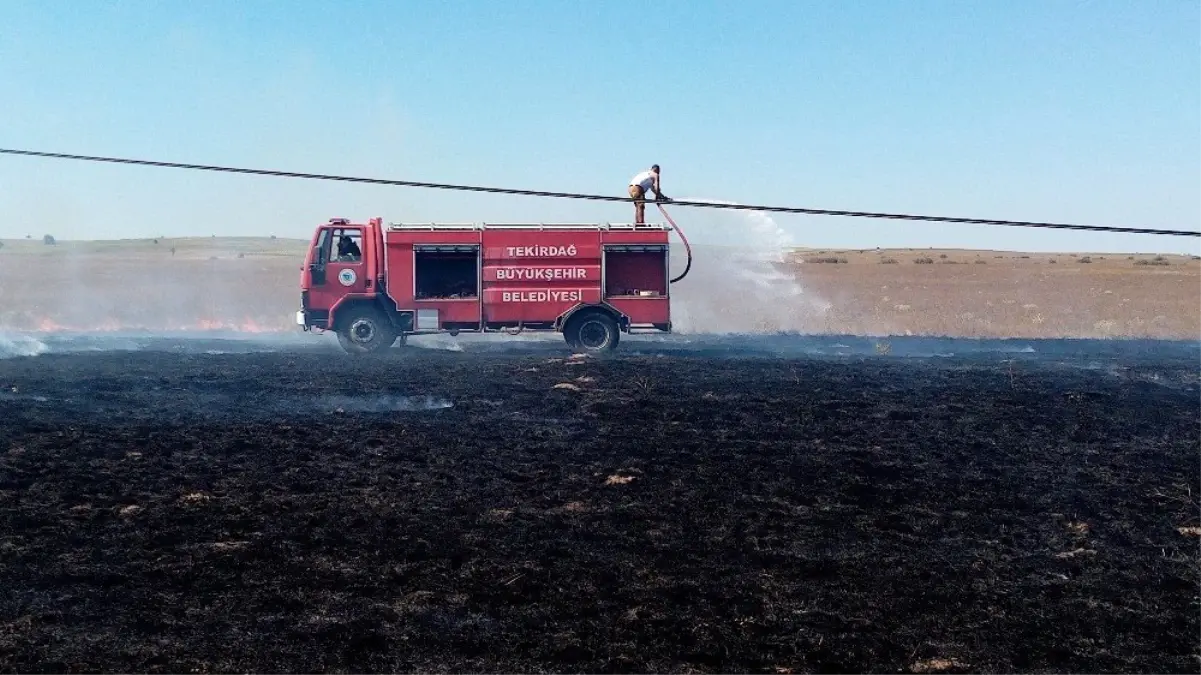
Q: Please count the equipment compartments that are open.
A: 2